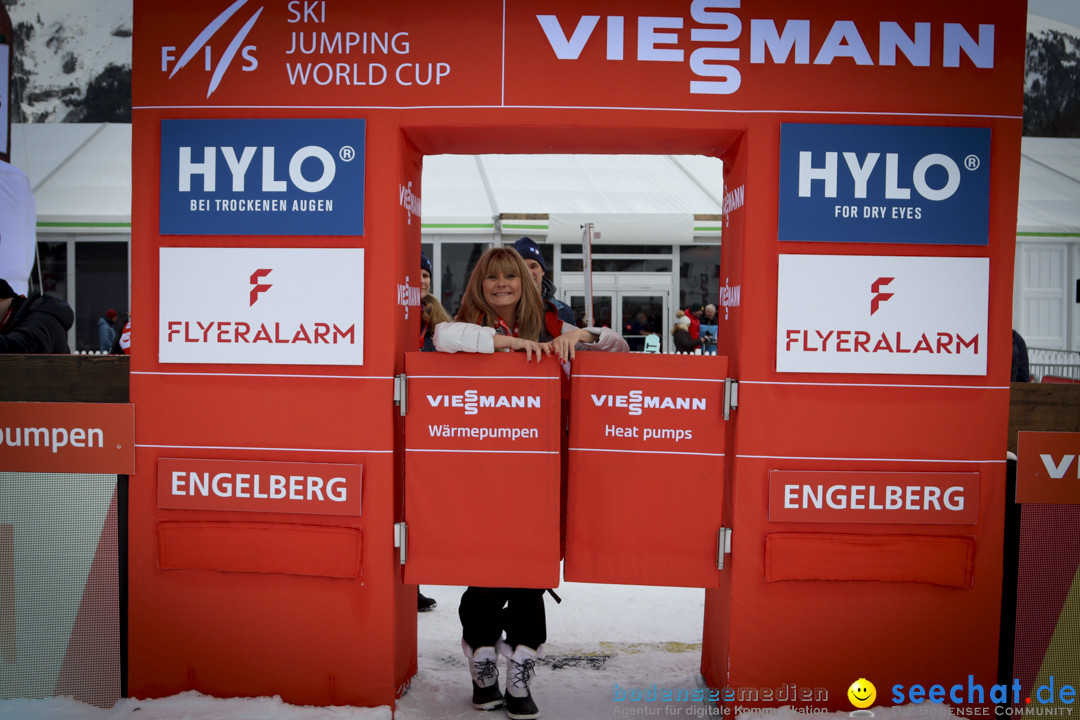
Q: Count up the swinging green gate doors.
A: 0